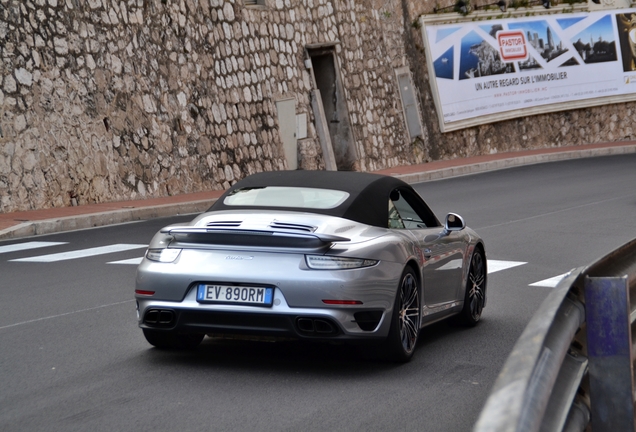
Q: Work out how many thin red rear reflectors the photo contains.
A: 2